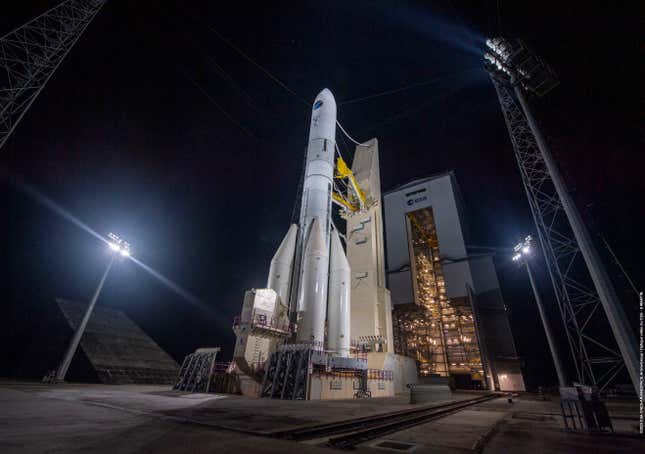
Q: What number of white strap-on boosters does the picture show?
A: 3